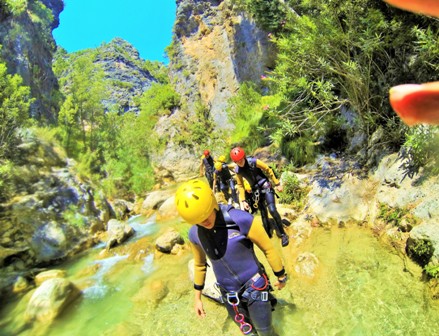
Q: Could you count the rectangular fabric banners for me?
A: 0